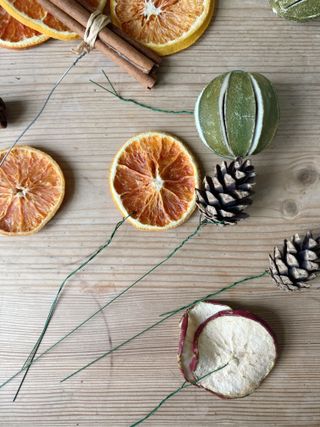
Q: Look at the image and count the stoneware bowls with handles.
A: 0